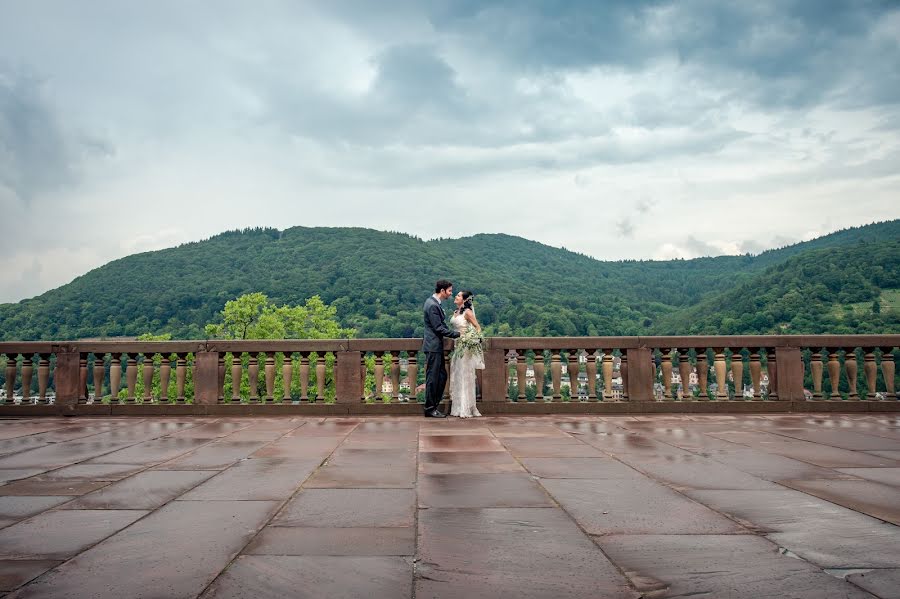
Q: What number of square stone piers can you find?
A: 6